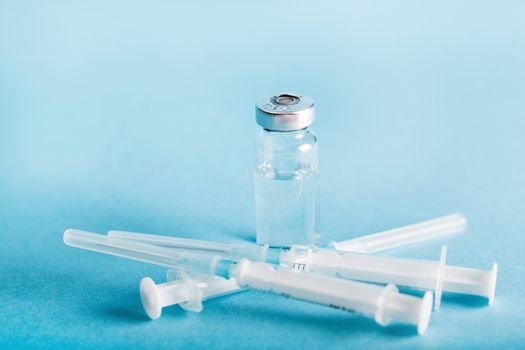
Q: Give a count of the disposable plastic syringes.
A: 3